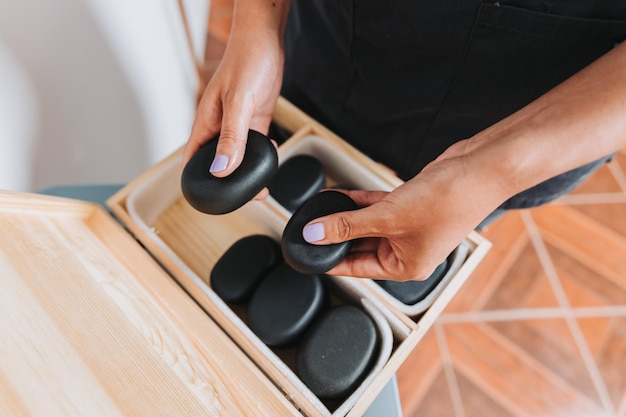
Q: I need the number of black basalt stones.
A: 7